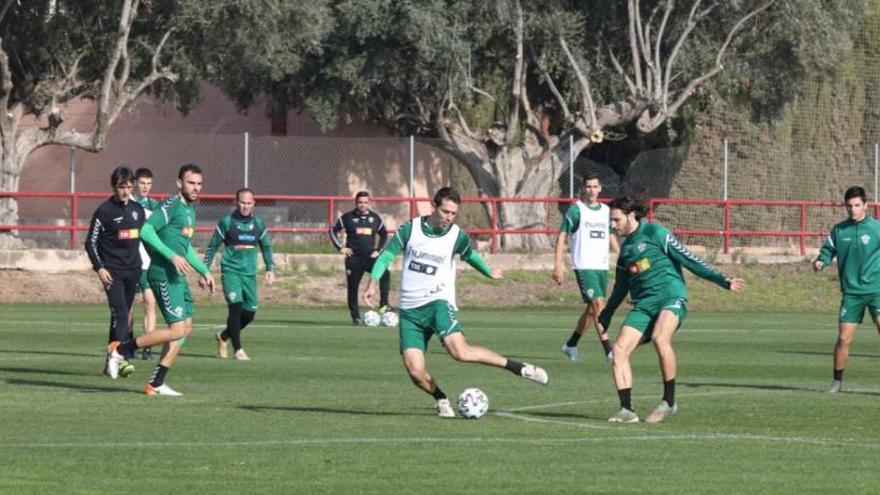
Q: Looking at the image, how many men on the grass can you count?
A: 9